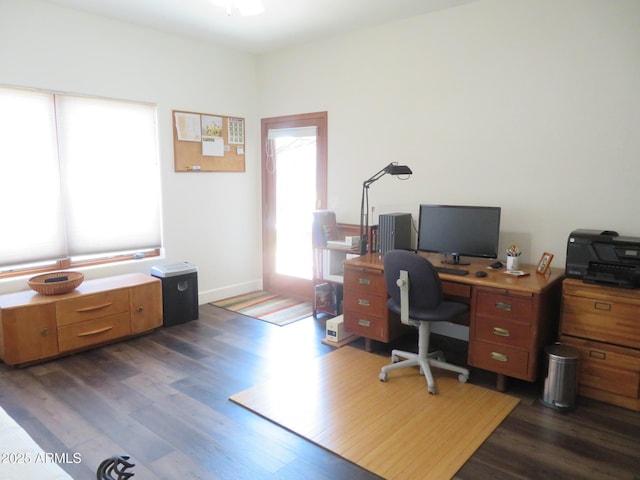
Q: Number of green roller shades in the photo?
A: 0